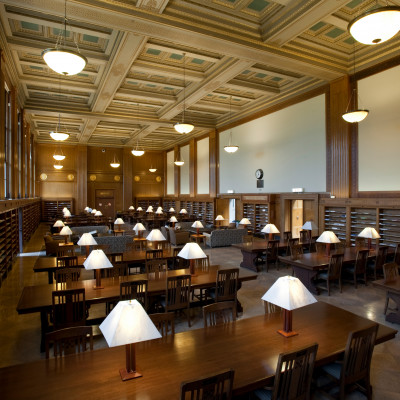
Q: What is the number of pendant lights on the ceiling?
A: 12